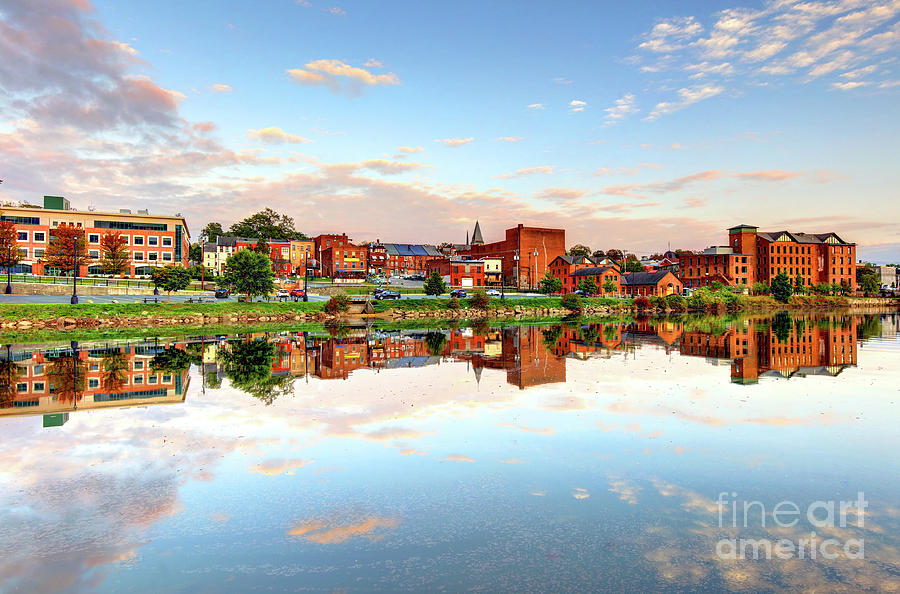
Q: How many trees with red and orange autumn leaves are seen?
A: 3